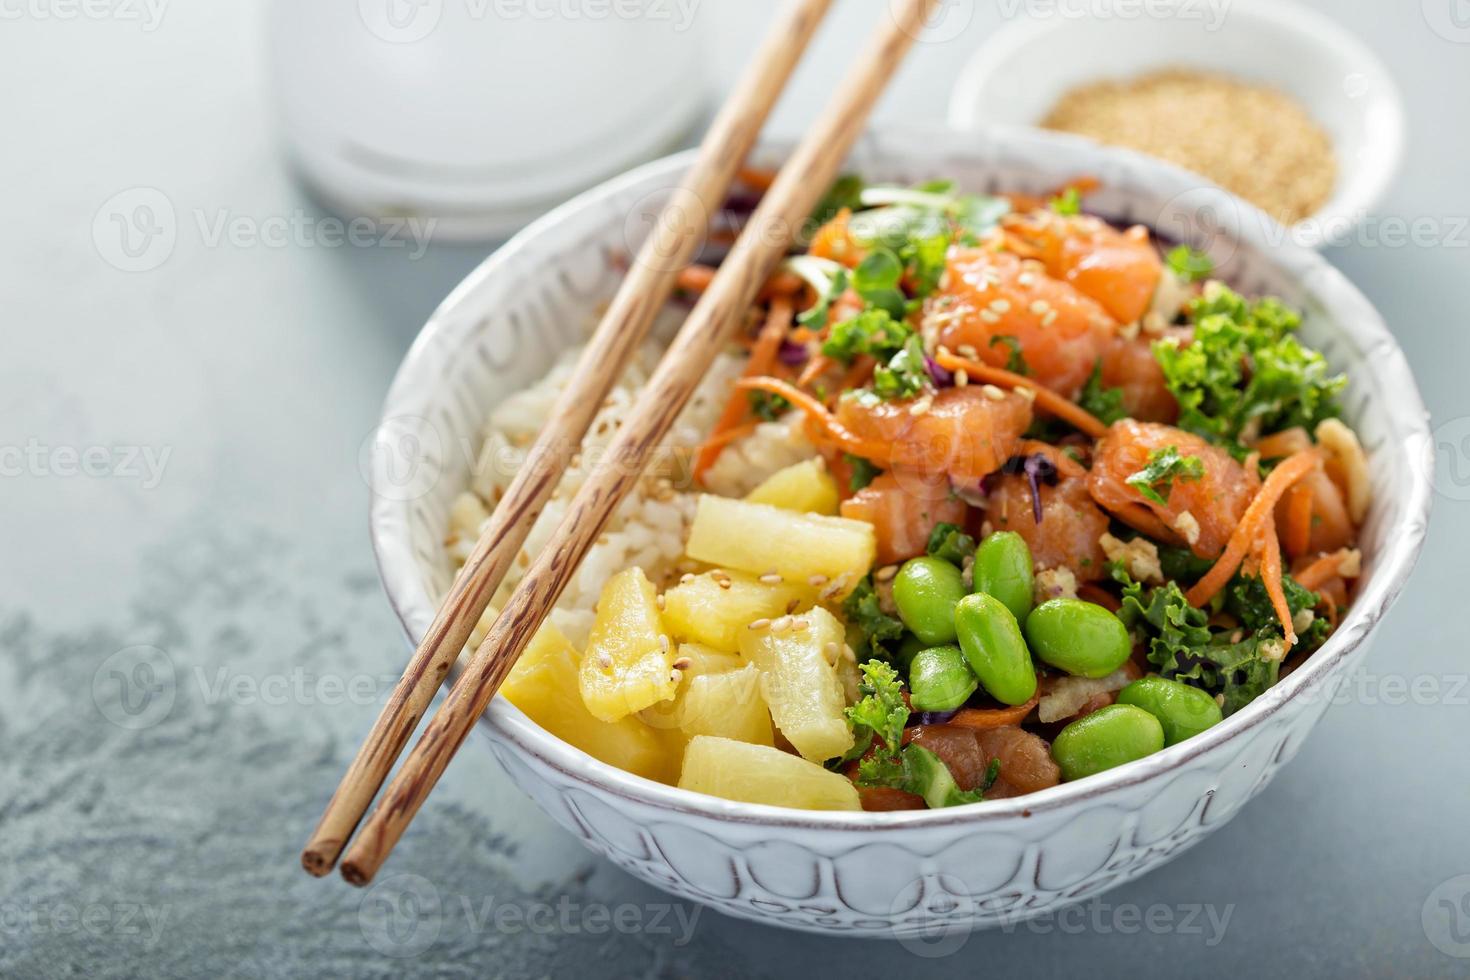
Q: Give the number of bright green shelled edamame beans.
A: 7